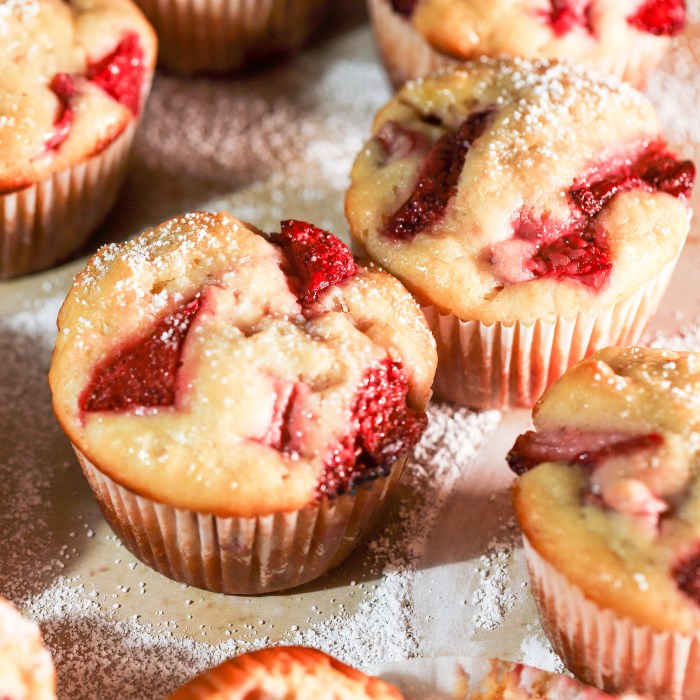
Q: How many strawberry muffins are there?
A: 8